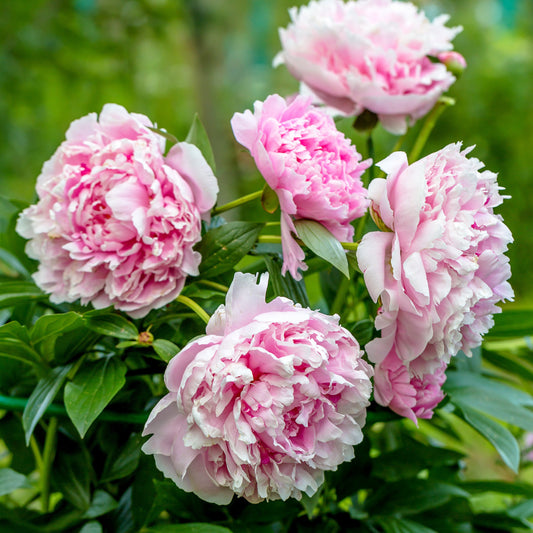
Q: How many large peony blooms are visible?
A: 5